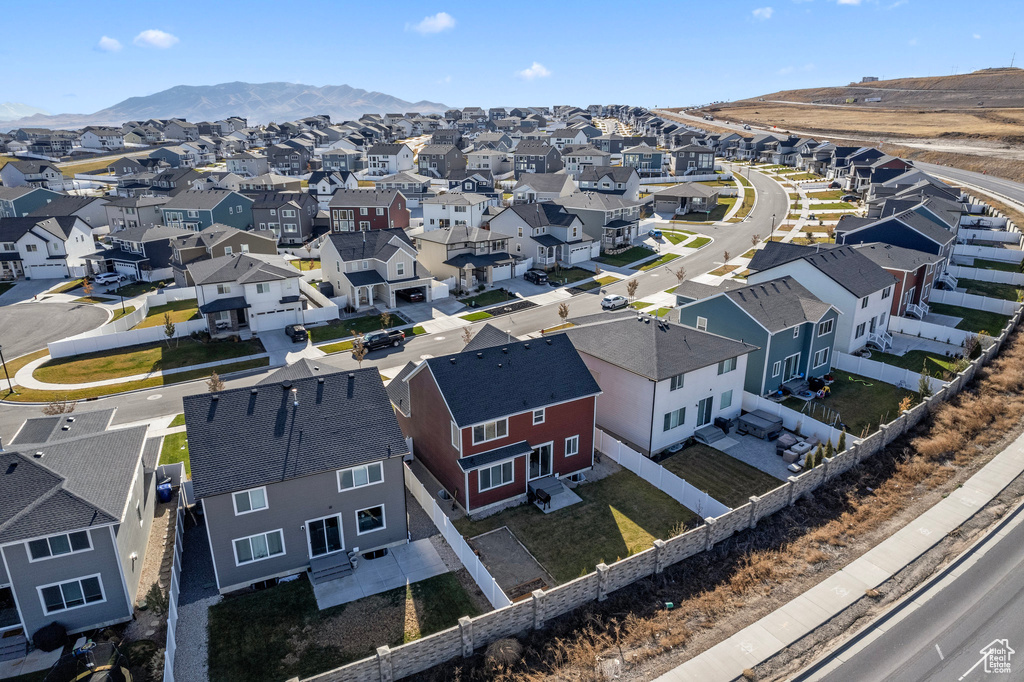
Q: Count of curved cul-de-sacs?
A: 1